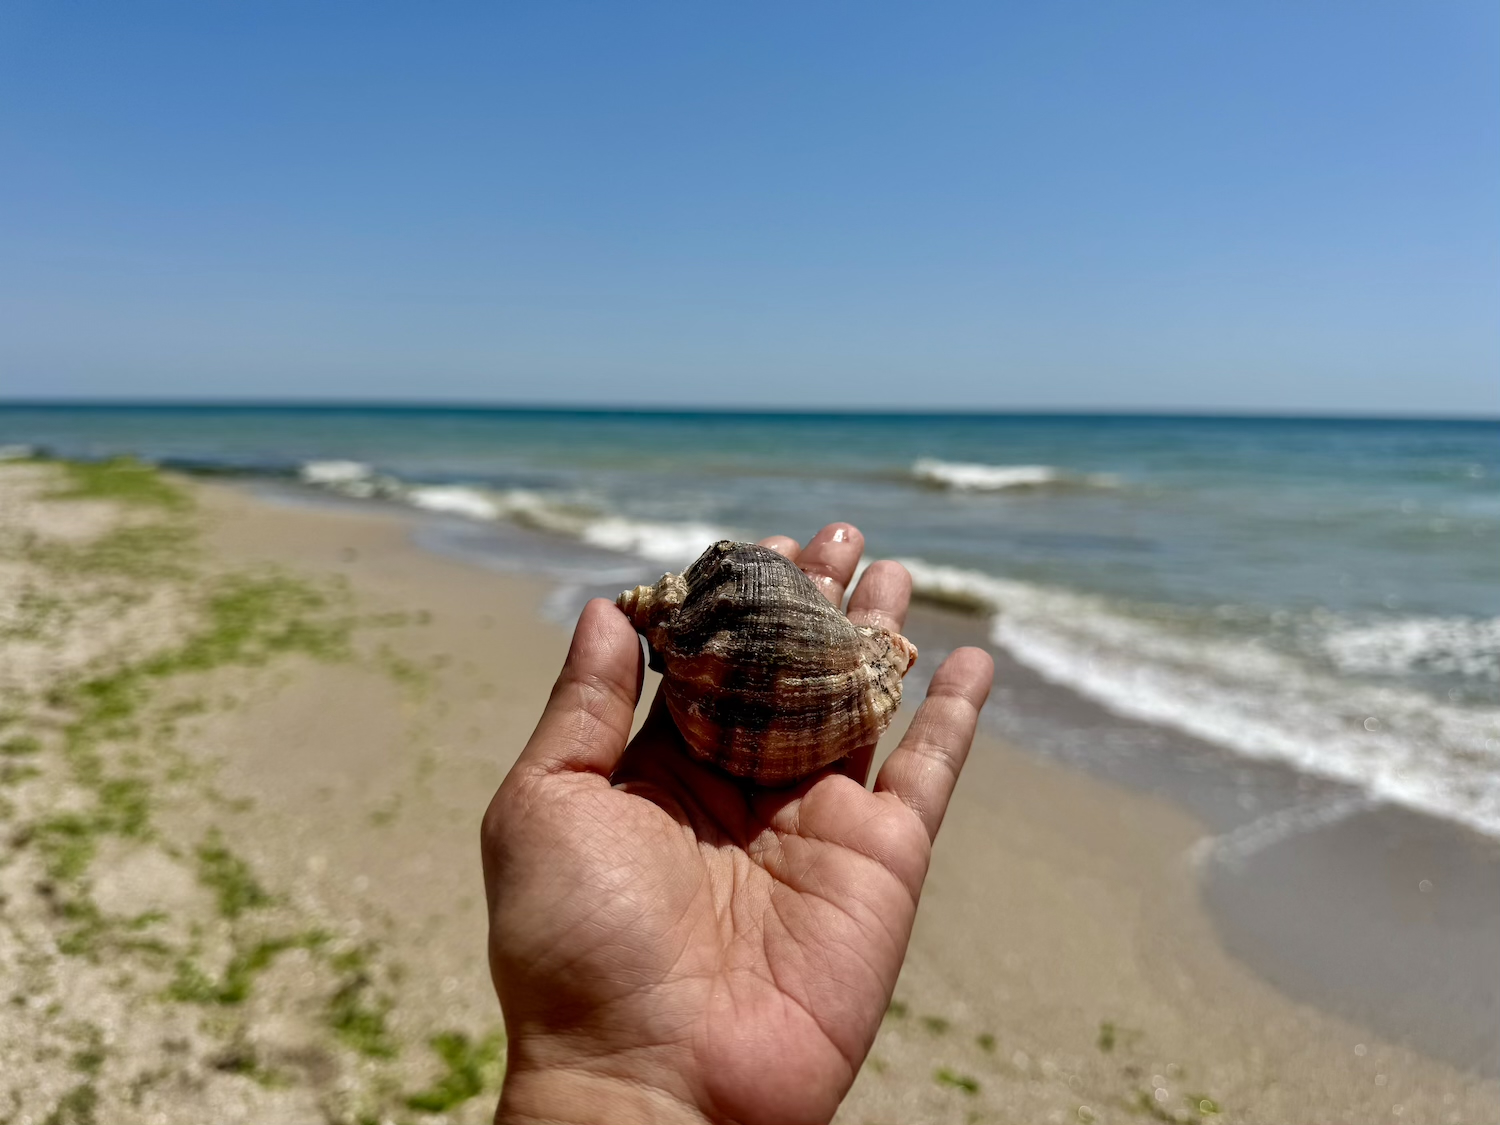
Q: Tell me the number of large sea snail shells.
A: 1